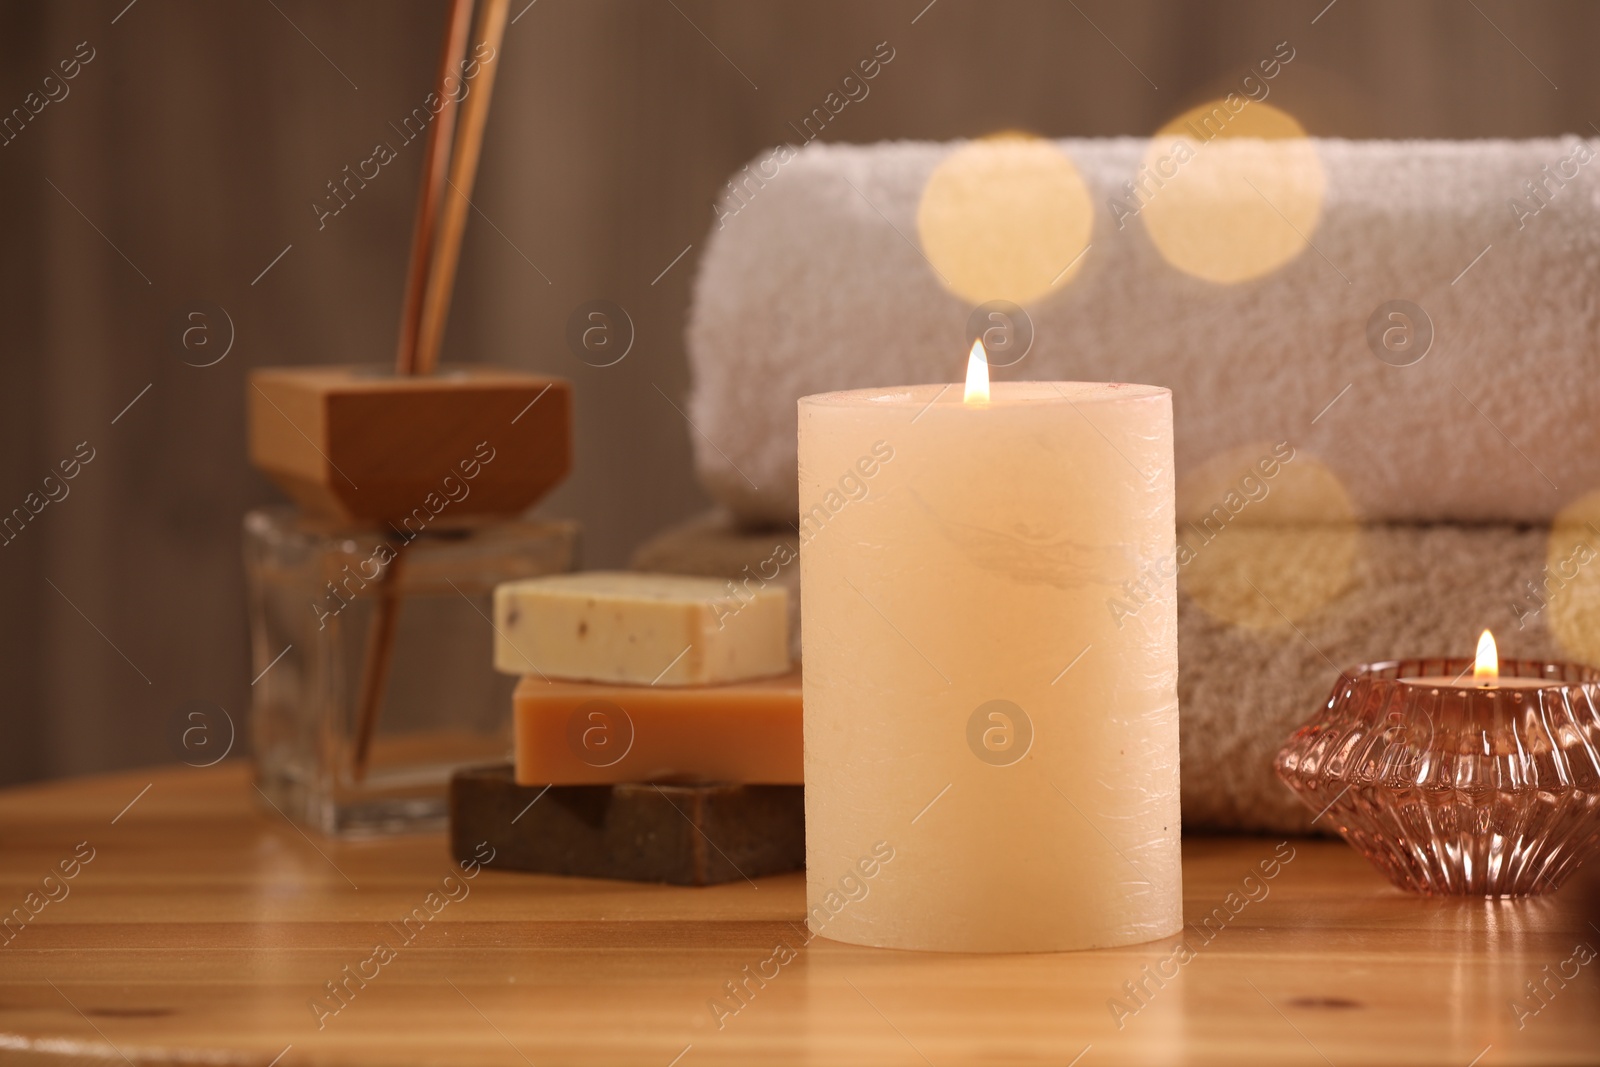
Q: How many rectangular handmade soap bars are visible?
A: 3